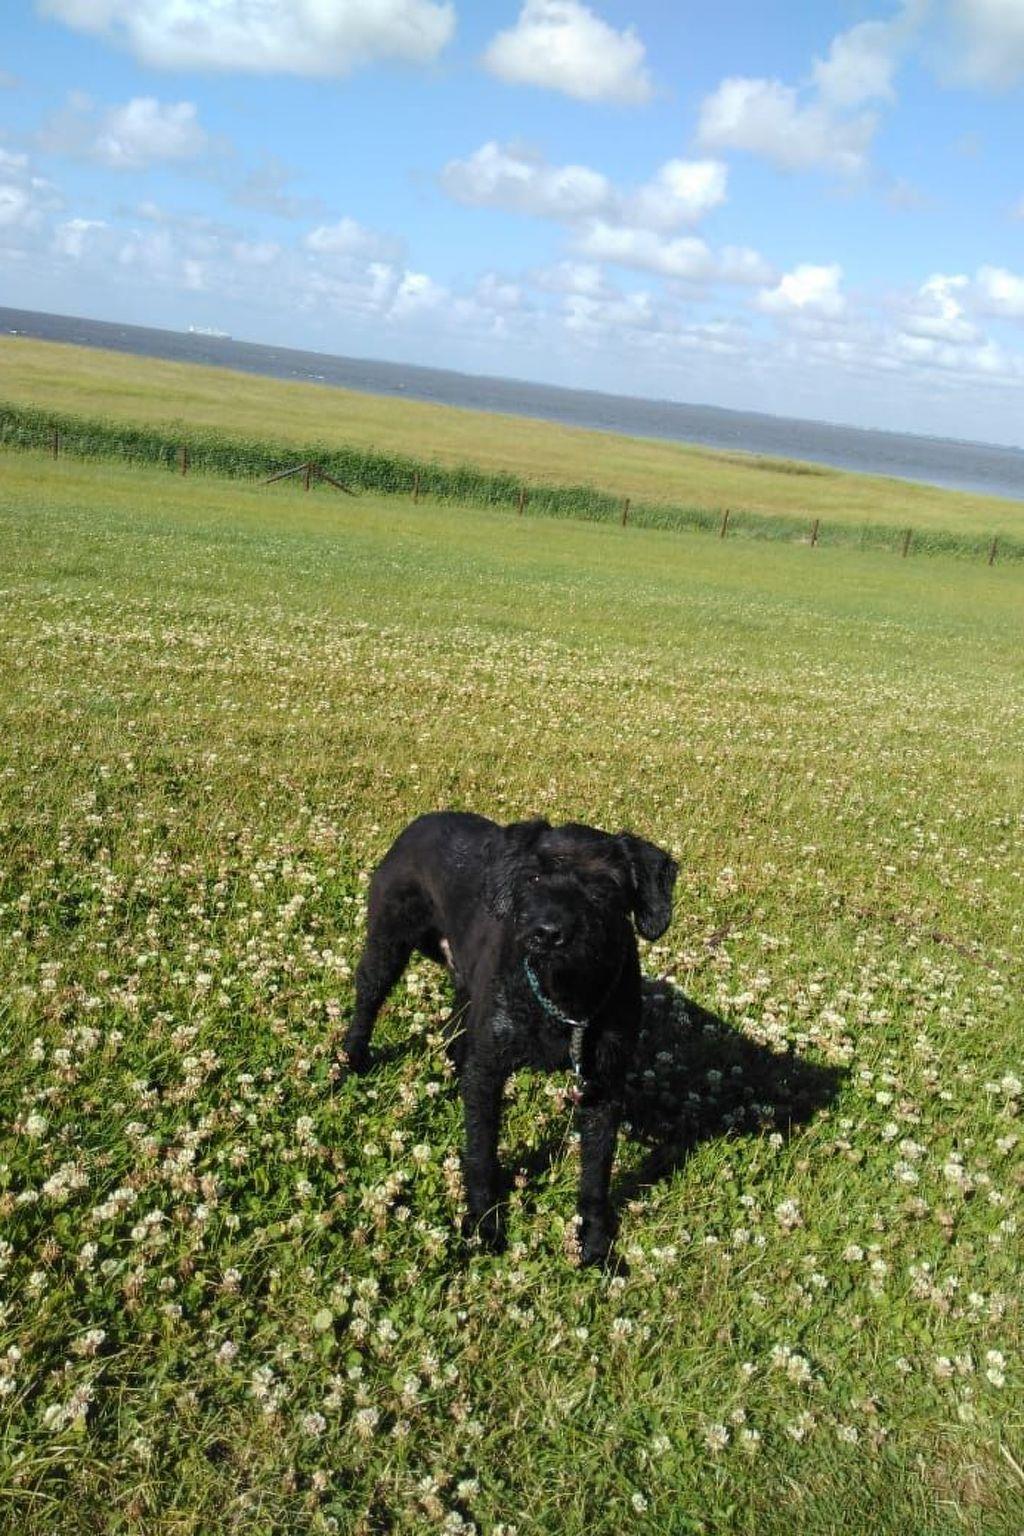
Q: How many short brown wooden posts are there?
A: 10